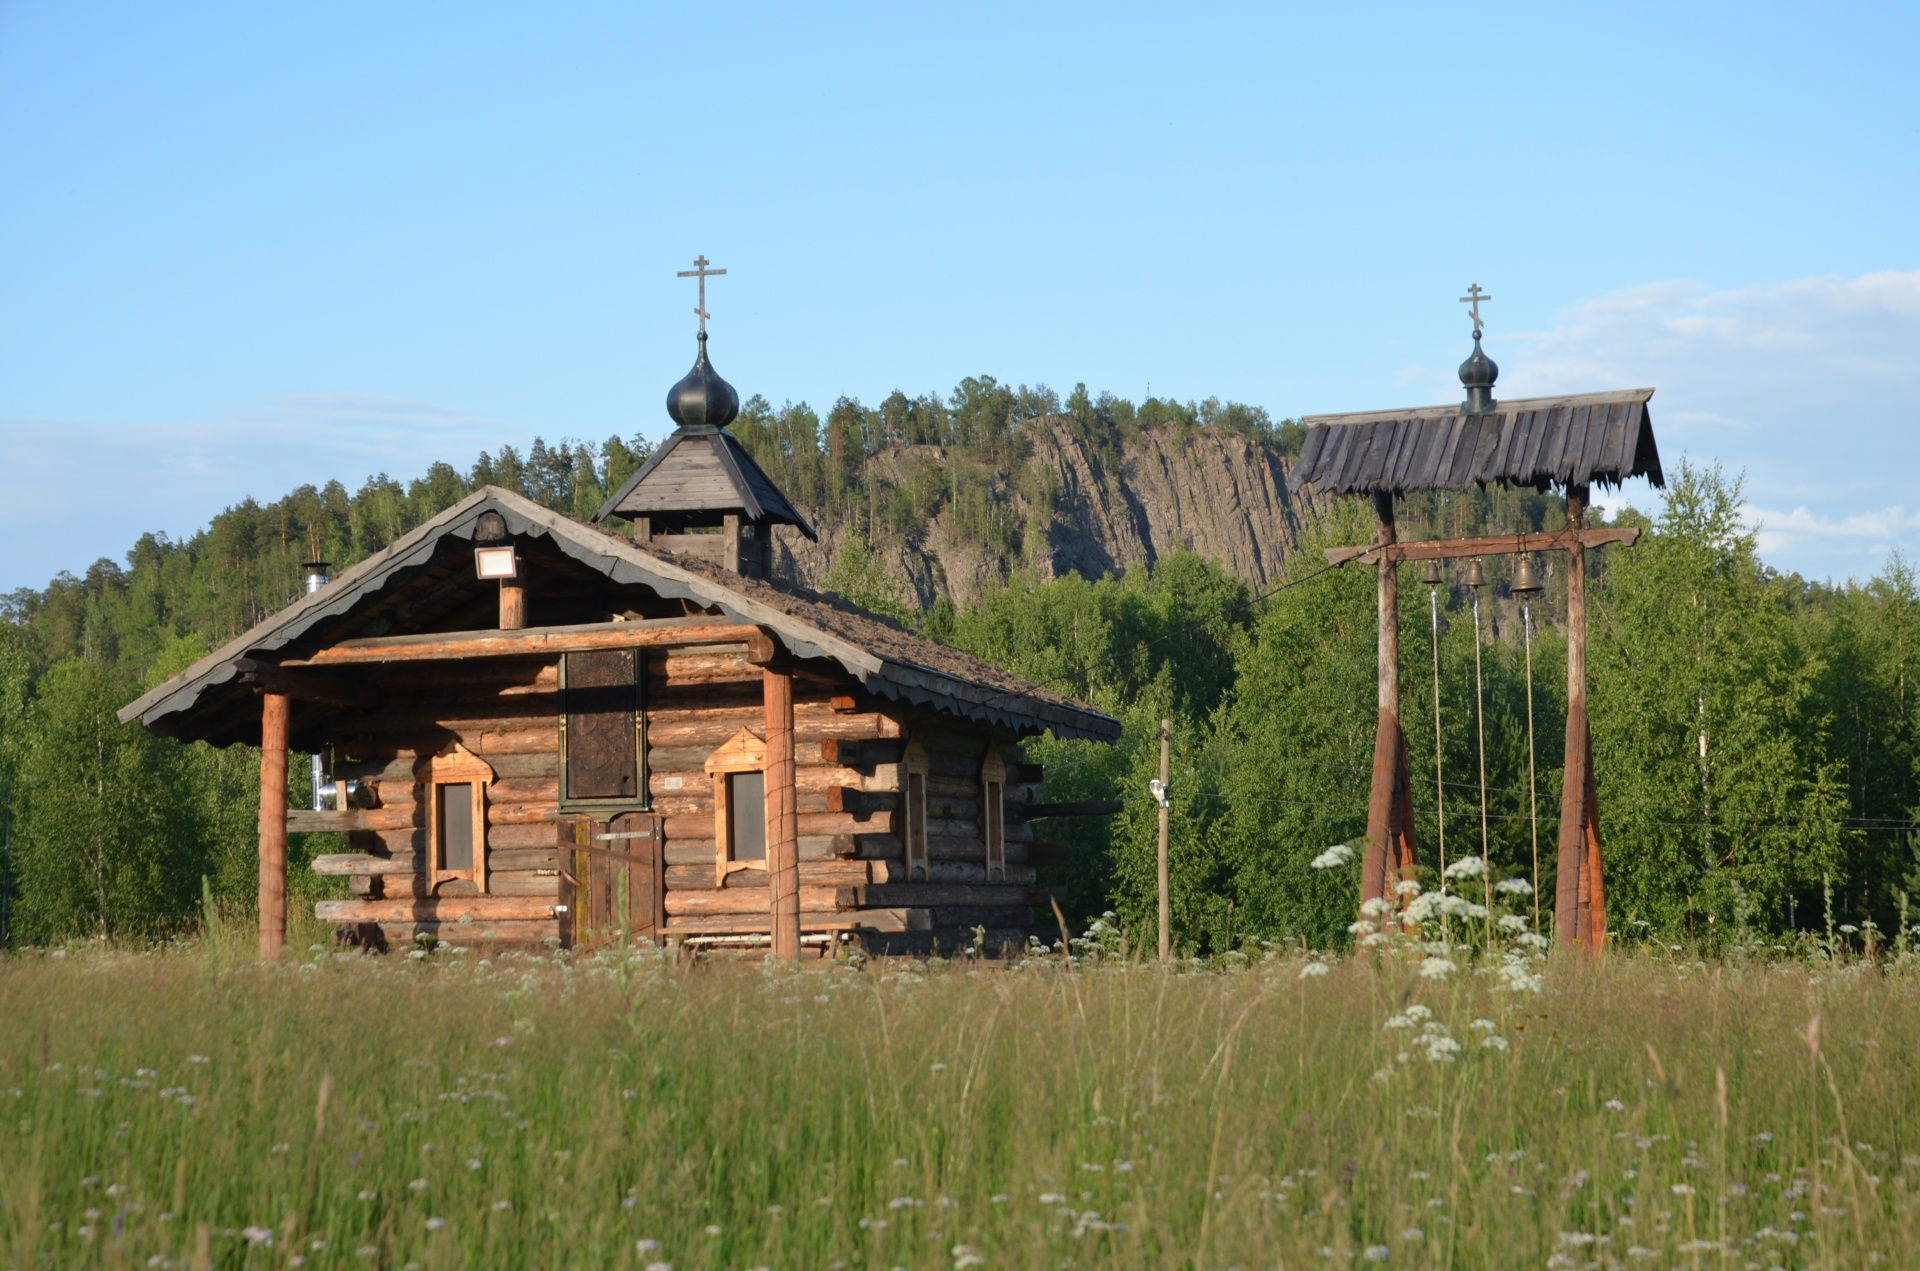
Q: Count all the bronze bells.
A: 3